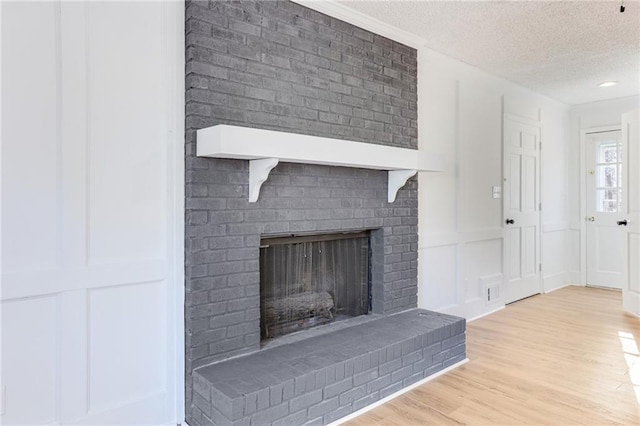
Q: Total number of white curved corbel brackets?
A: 2